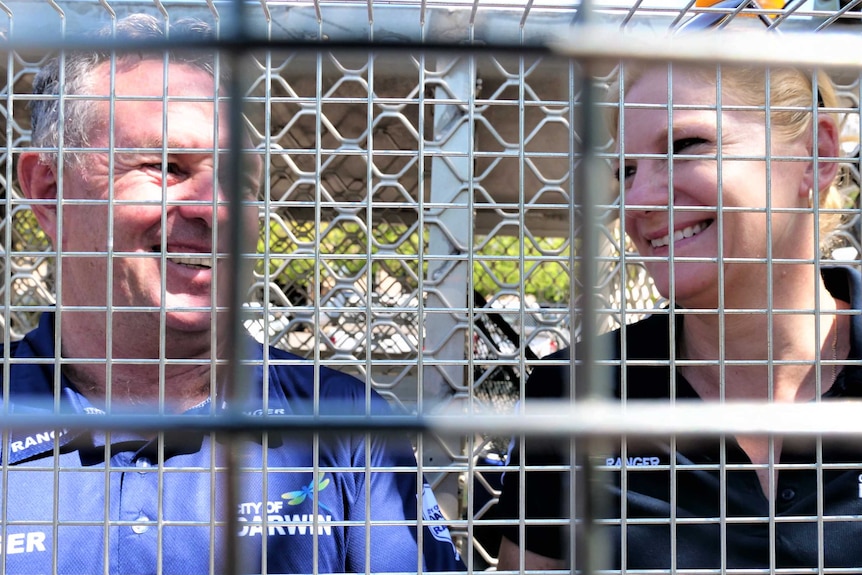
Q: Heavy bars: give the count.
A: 4